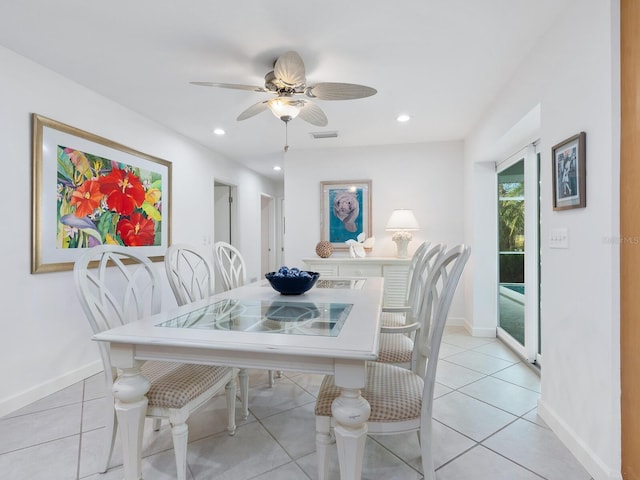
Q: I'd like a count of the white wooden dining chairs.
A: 6